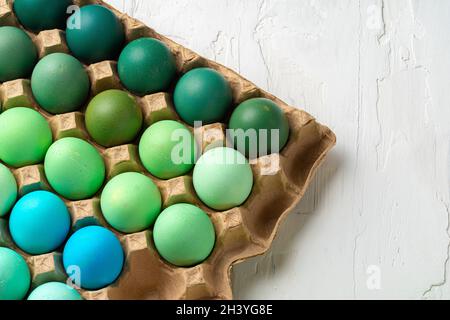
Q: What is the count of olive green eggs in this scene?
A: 1